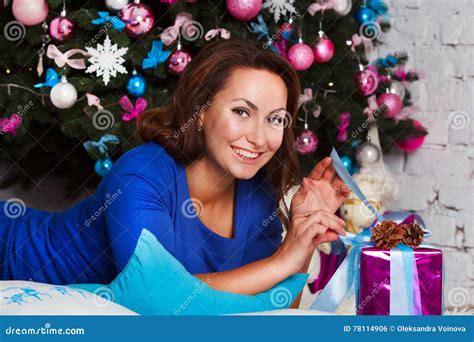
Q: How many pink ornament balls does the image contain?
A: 11